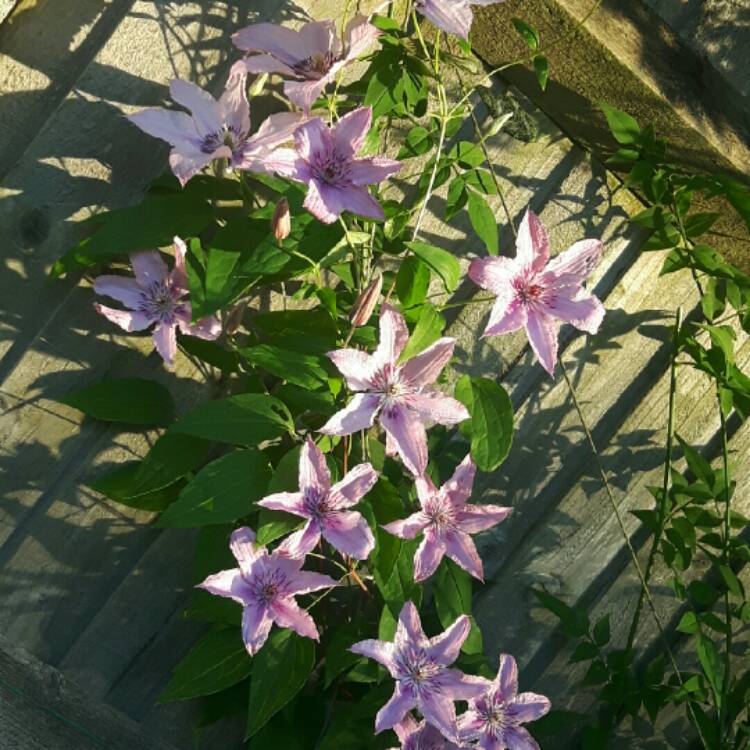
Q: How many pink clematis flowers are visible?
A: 13